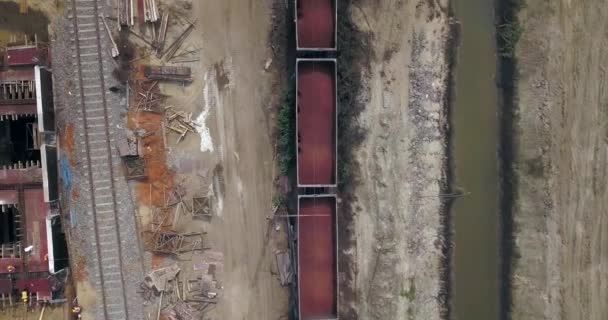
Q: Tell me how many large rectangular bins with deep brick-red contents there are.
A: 3